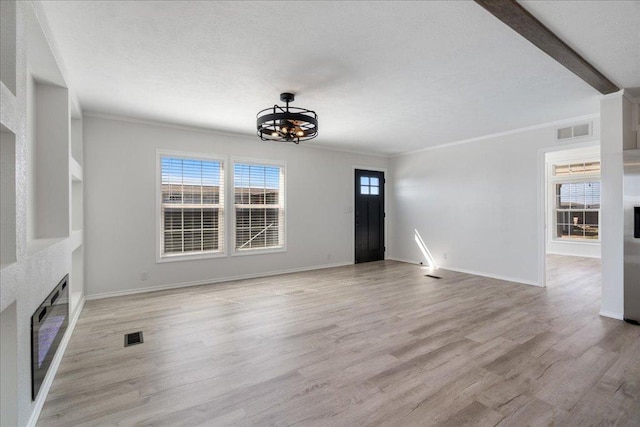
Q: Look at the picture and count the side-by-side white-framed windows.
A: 2